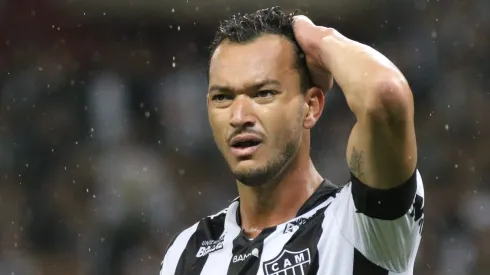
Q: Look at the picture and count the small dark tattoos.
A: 1